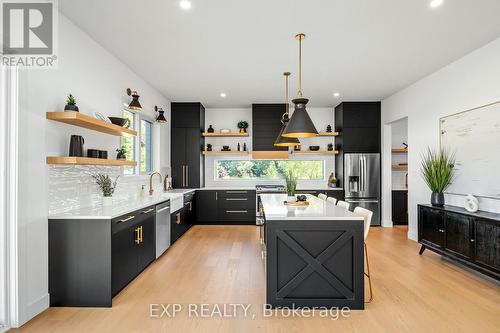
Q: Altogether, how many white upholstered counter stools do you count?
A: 4